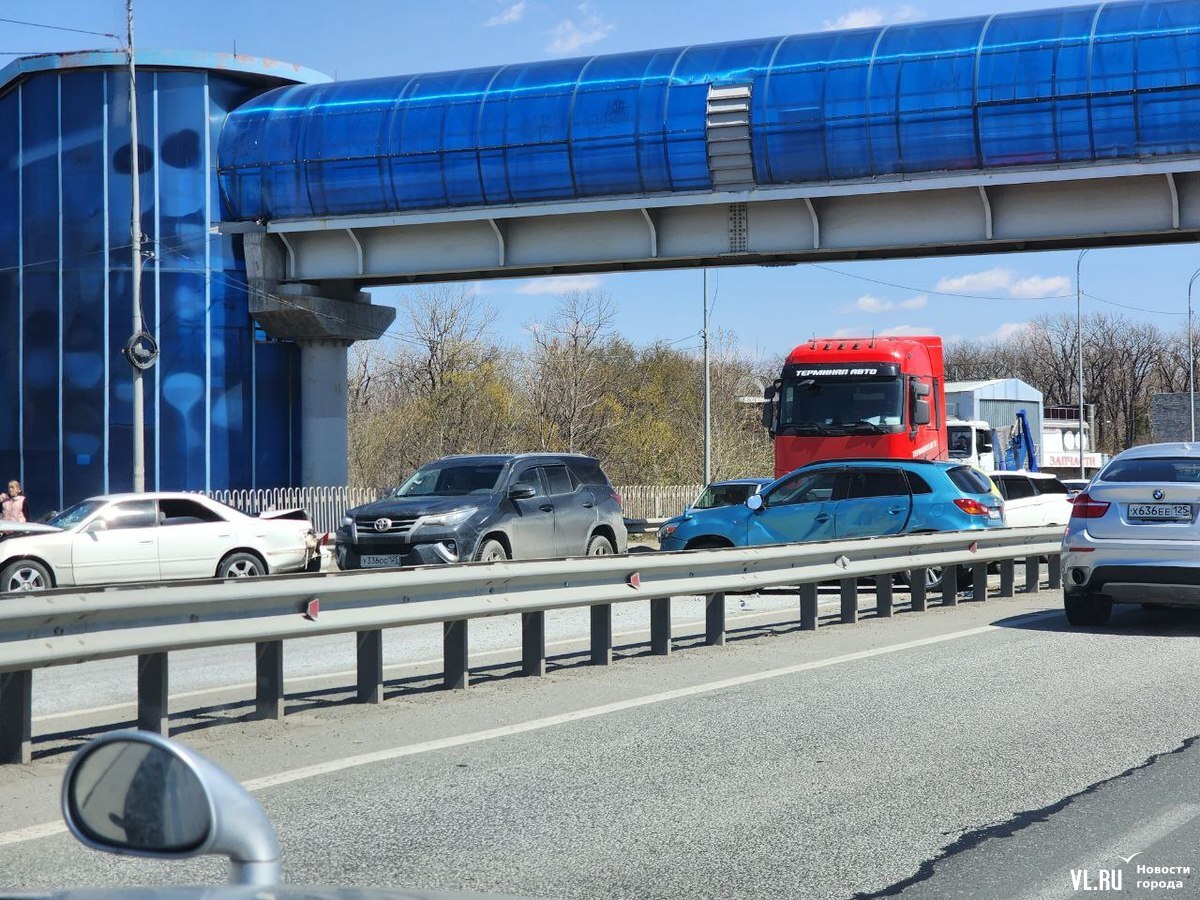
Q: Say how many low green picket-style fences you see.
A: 0